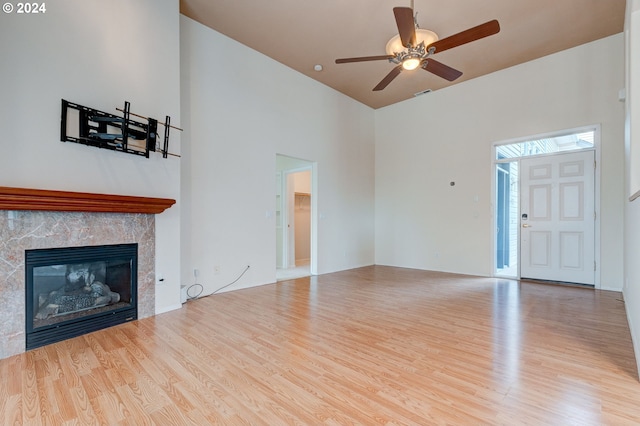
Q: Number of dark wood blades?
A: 5